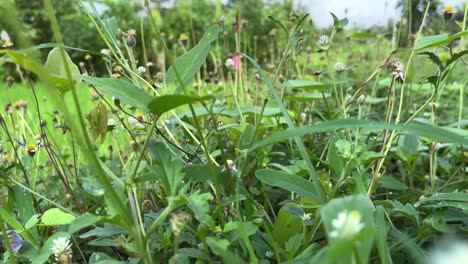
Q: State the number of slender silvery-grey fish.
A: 0